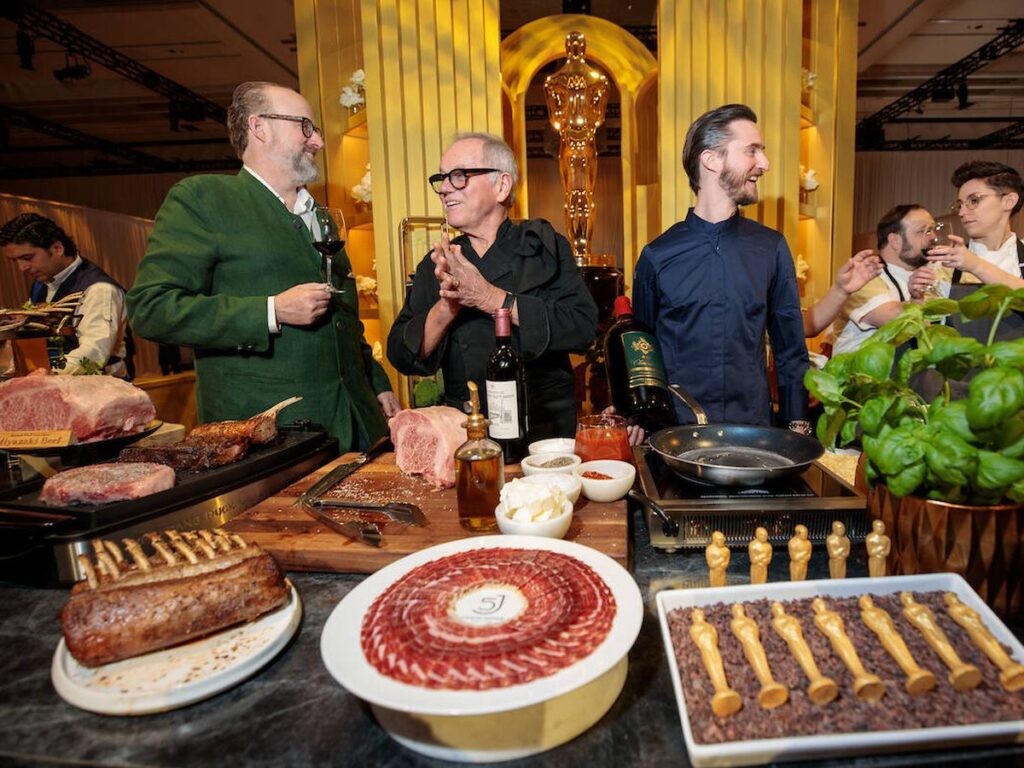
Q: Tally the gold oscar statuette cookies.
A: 12